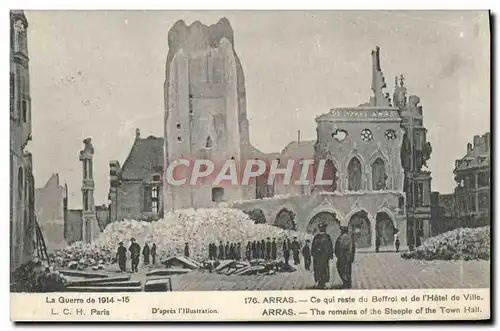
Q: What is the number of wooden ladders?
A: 1